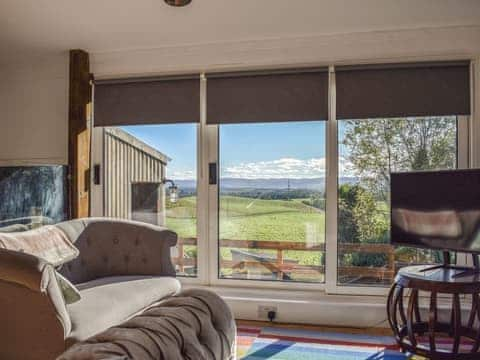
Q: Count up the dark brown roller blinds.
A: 3